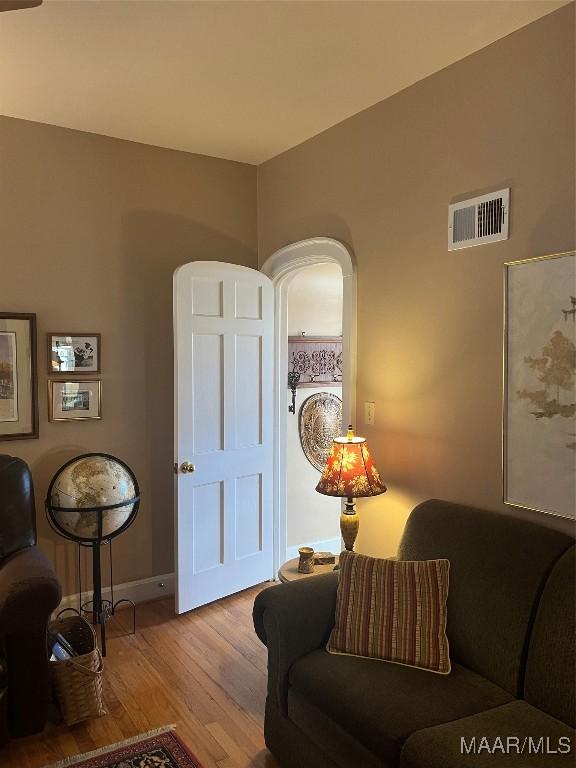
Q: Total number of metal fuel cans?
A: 0